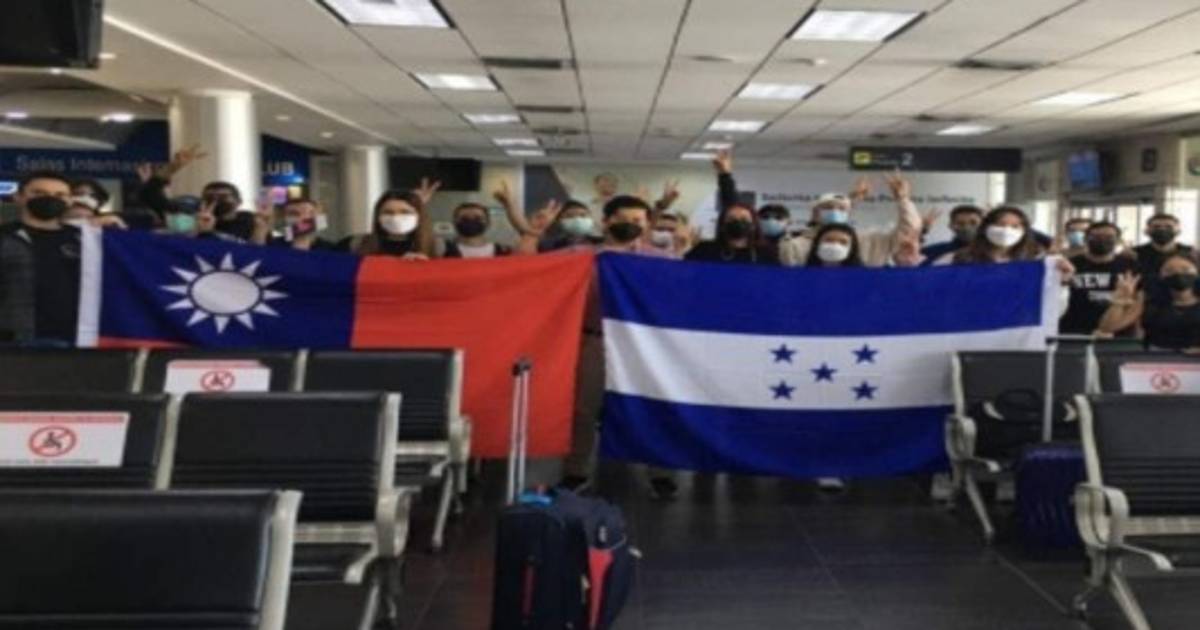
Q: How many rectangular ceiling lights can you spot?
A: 12